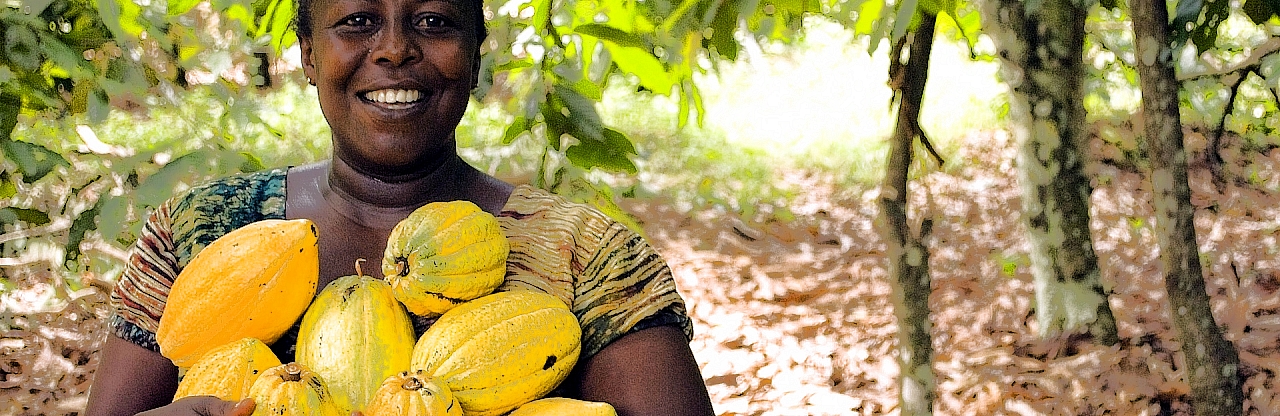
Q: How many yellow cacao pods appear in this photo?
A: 8